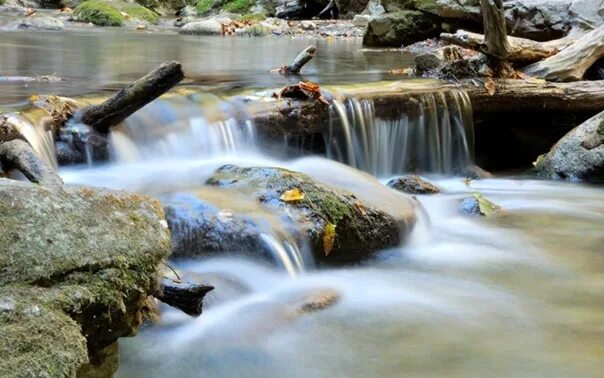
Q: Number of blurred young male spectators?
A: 0